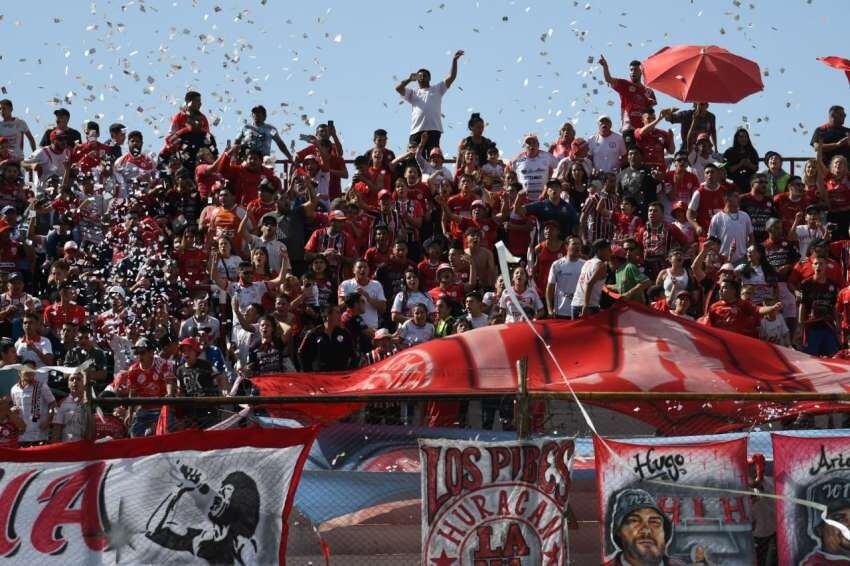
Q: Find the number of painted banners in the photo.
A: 4